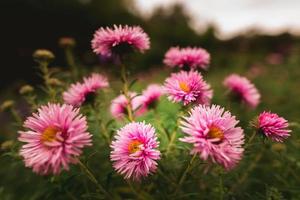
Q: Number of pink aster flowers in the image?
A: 11